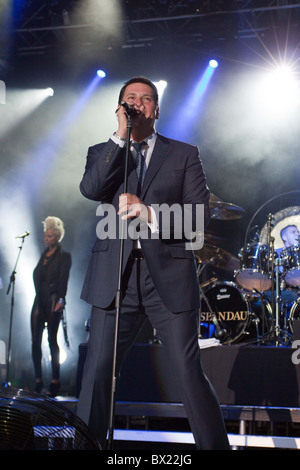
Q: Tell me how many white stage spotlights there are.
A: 3